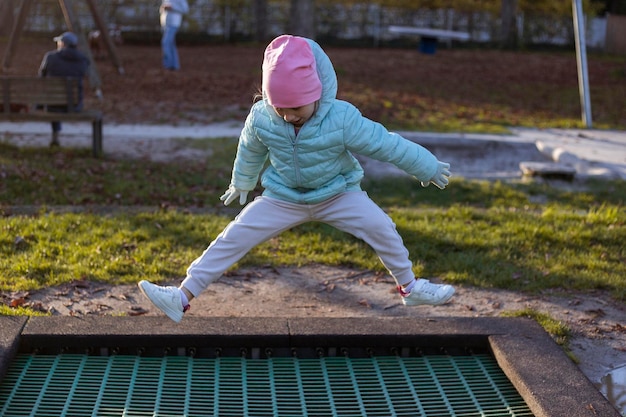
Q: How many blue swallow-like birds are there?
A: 0